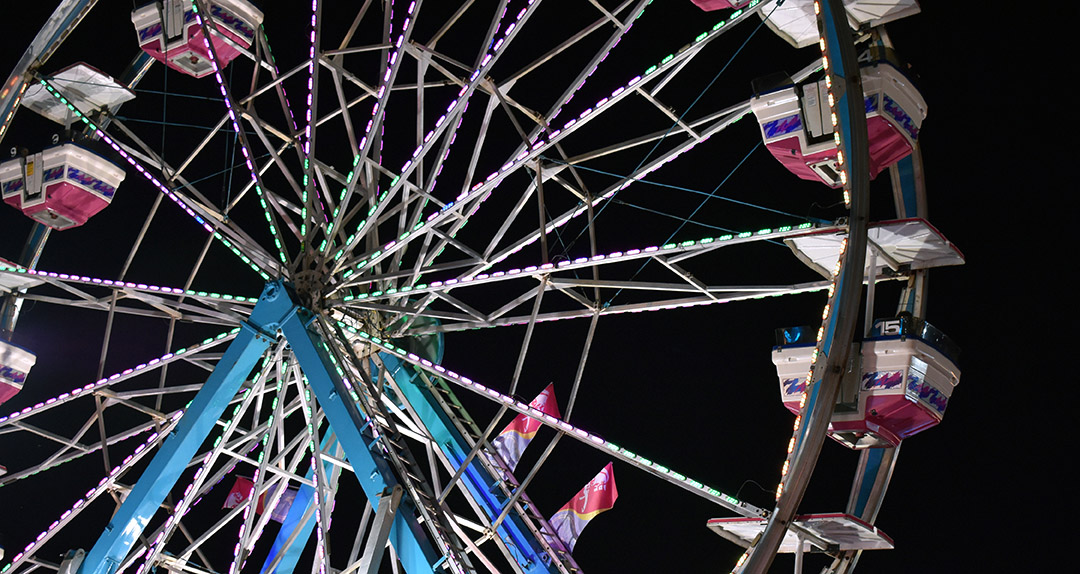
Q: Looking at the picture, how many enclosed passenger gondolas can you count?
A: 6